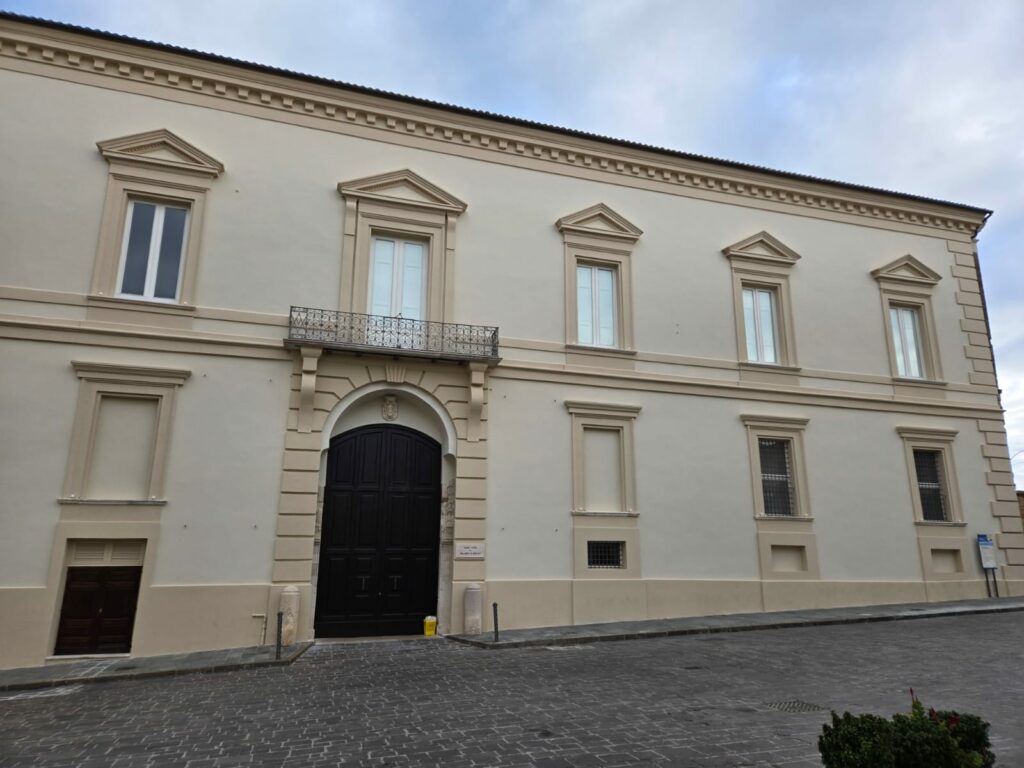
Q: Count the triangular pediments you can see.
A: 5